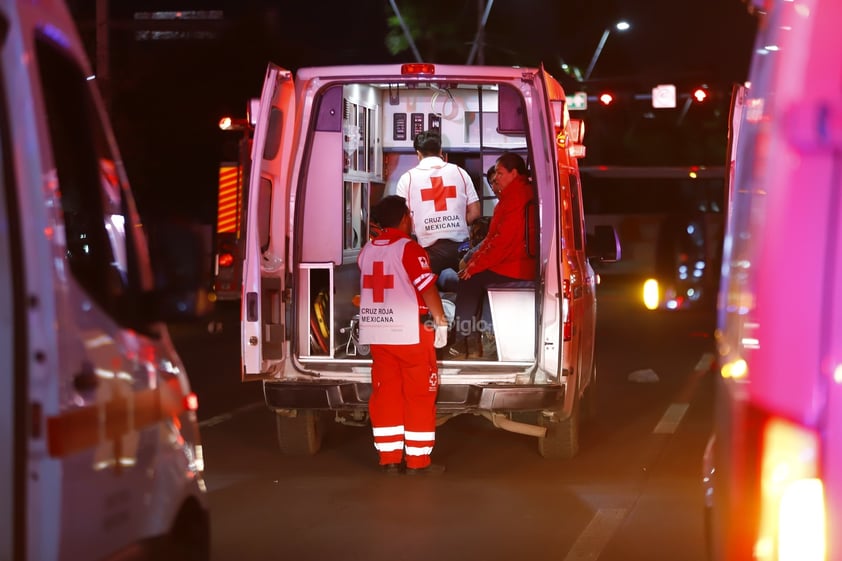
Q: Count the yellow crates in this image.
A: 0